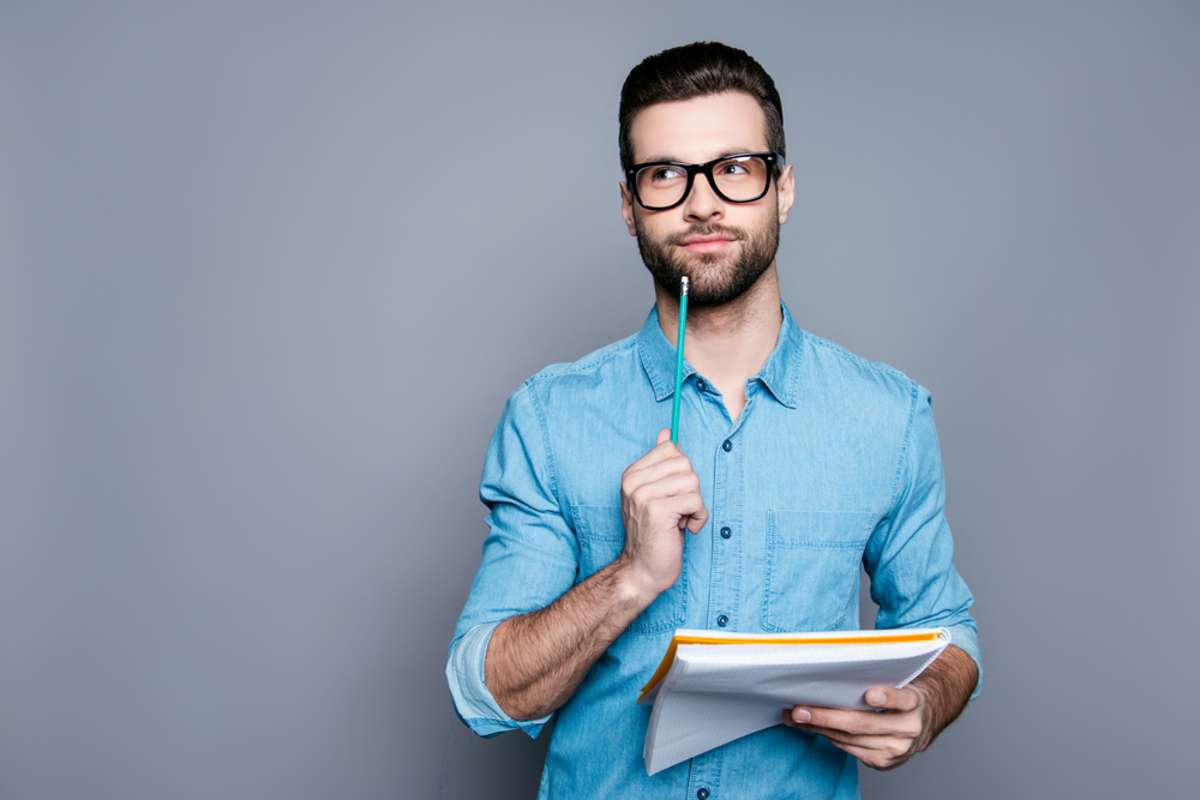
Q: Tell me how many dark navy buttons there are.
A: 5